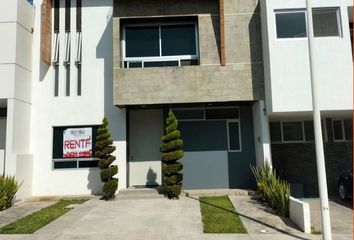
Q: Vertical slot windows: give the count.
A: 3